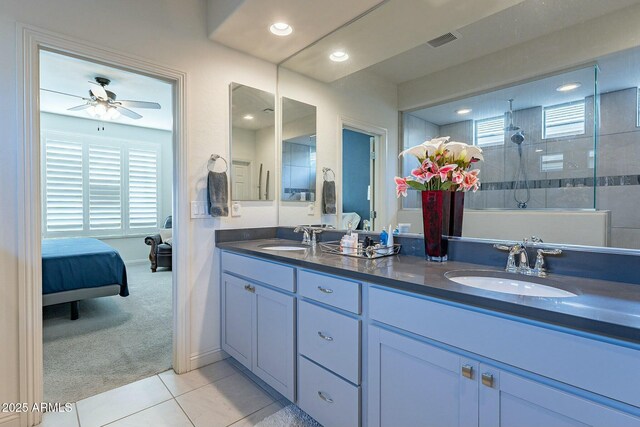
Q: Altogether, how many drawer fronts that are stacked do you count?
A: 3